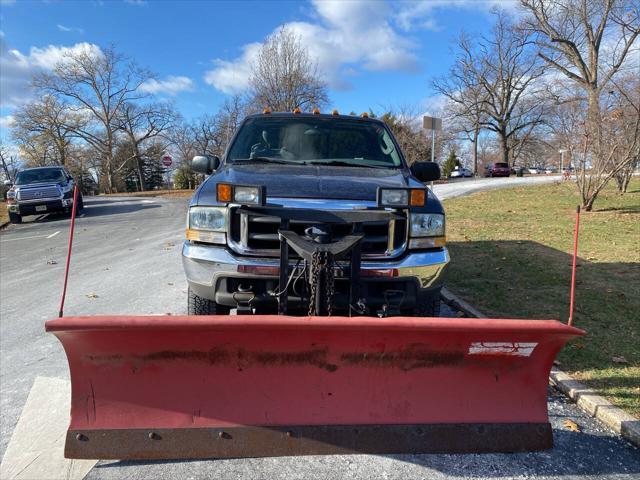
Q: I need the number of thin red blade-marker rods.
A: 2